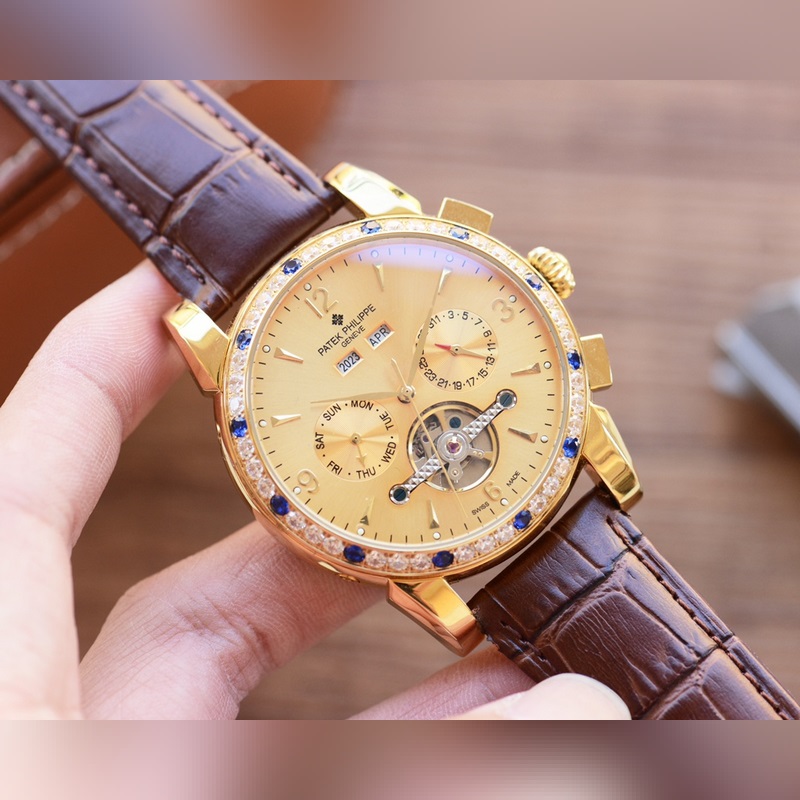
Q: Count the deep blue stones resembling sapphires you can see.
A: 12